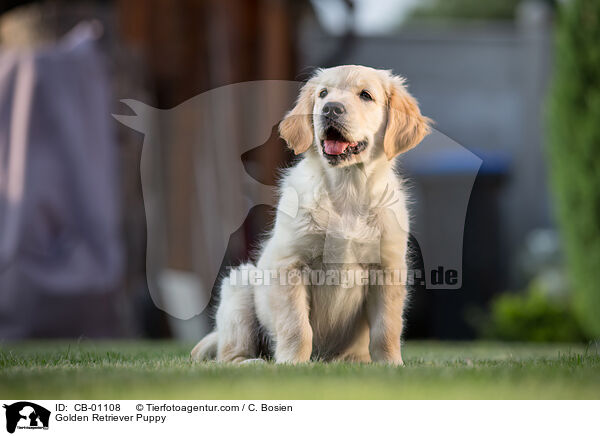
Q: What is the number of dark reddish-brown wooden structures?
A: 1